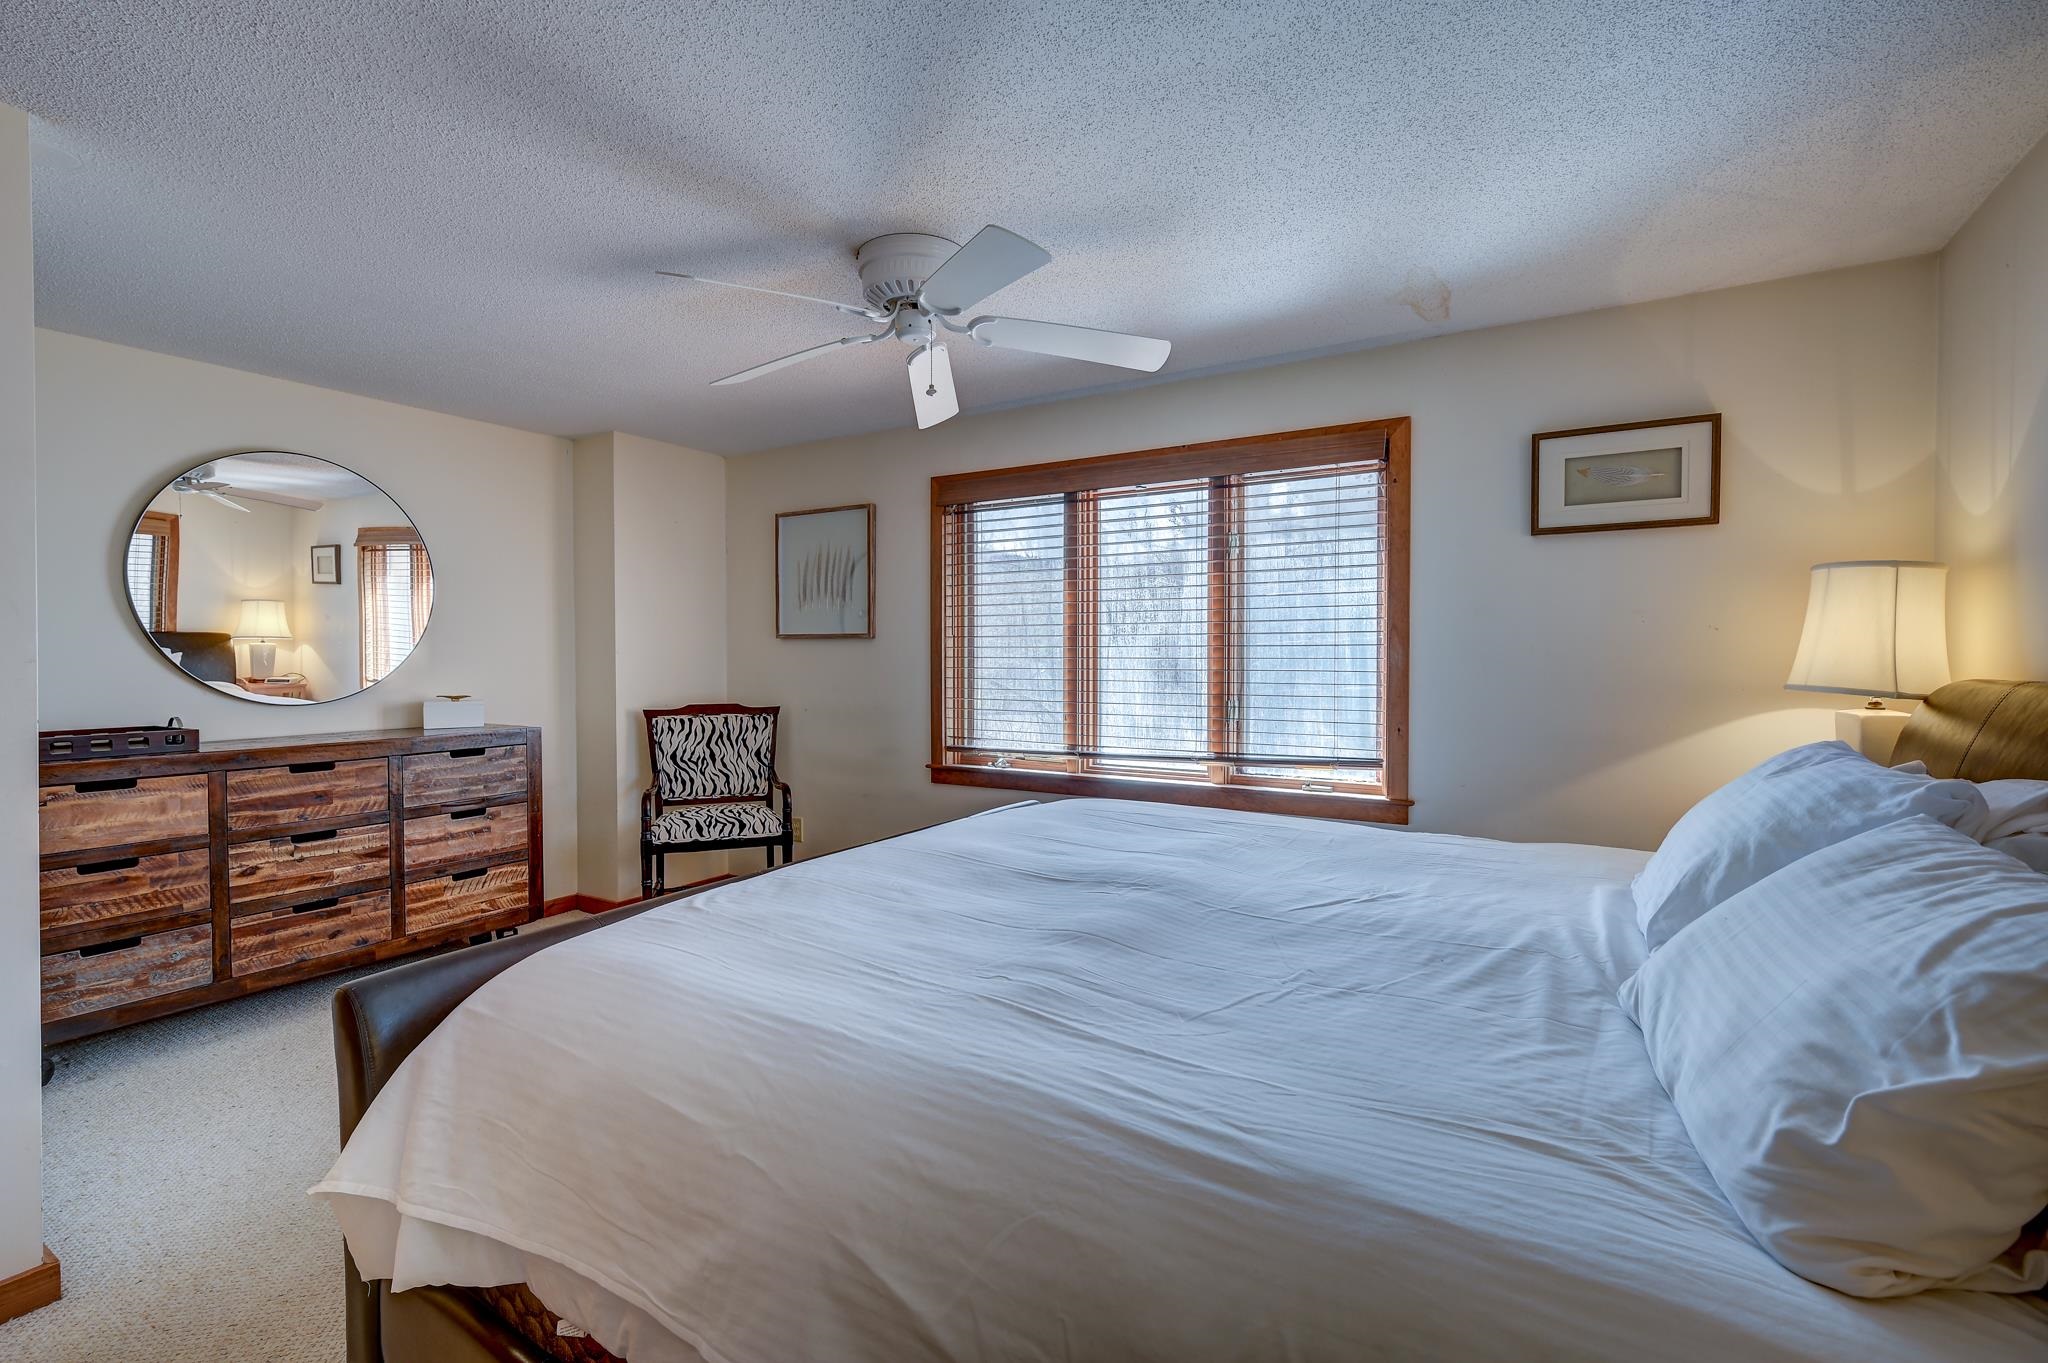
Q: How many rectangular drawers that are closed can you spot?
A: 9